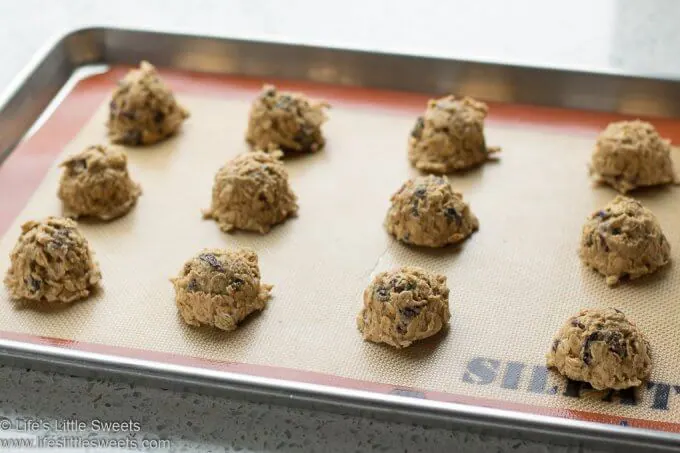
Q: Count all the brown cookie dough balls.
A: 12